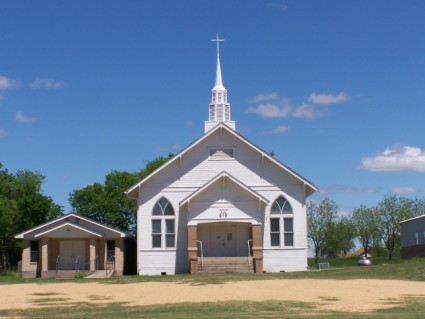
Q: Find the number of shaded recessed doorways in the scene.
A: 2